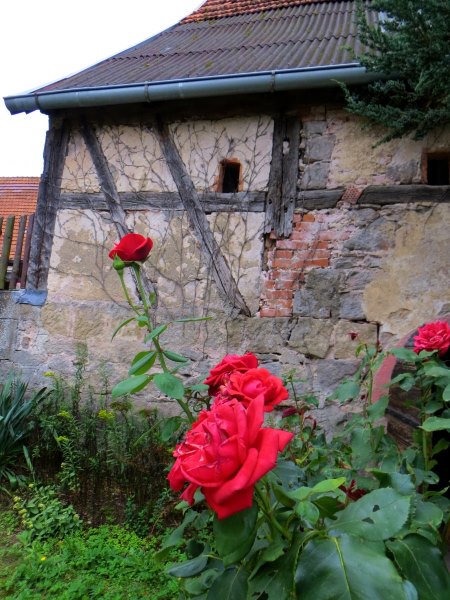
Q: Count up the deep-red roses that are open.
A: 5